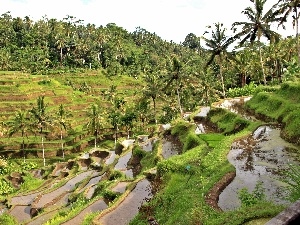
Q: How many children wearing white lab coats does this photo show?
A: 0